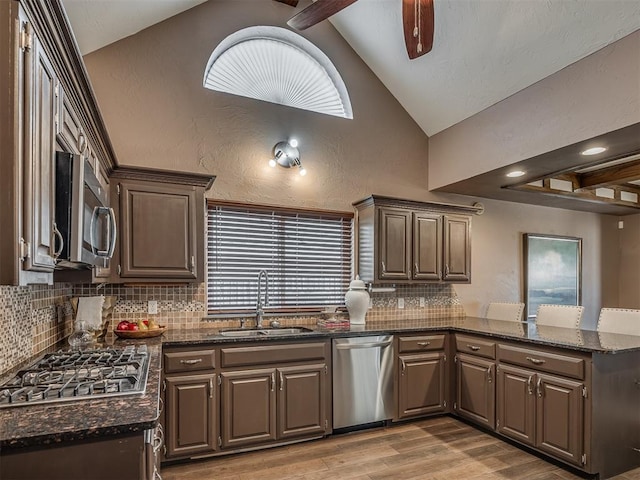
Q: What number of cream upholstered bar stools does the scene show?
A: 3